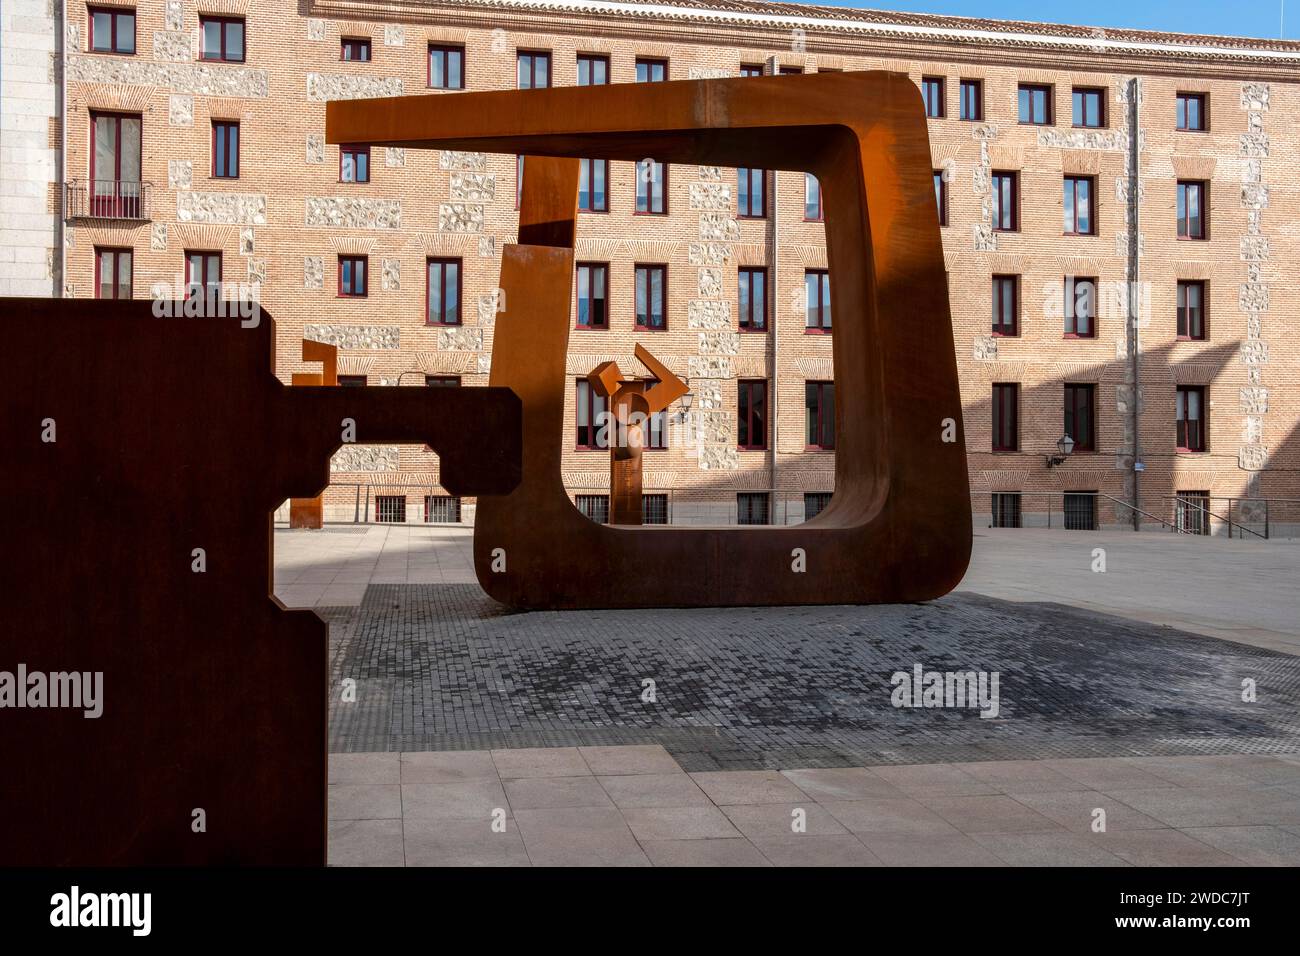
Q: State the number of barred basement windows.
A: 9